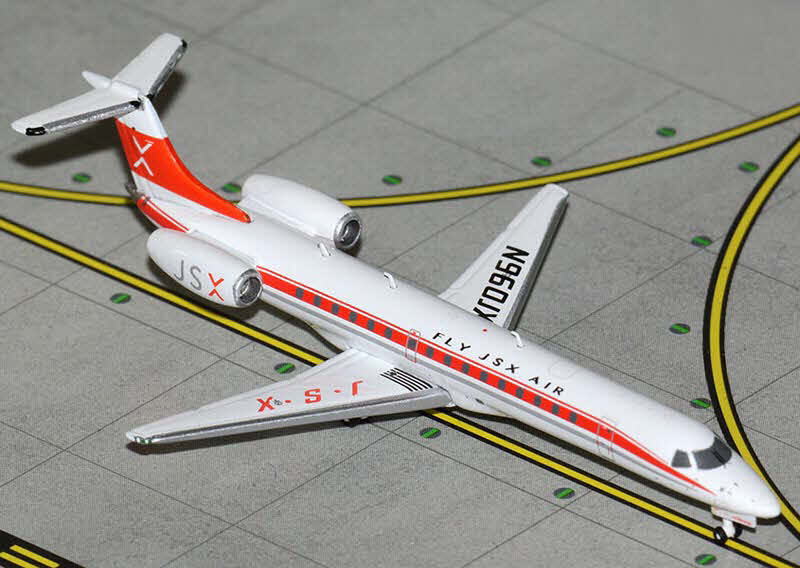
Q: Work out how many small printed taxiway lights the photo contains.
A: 14